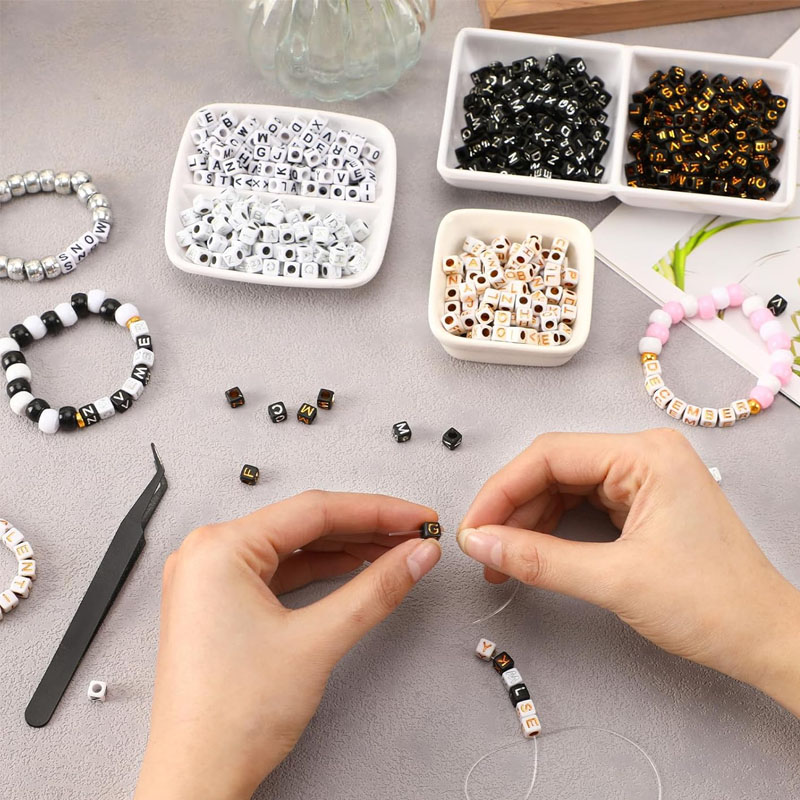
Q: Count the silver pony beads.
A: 13